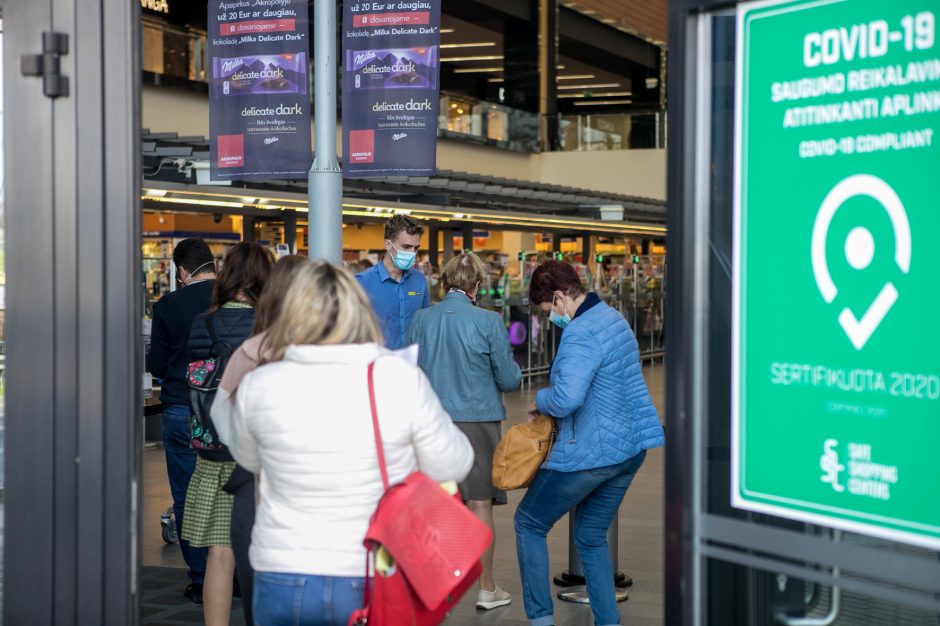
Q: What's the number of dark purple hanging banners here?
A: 2